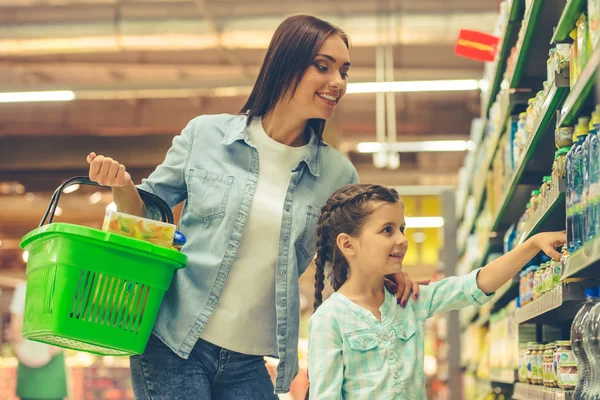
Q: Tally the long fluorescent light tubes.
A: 4